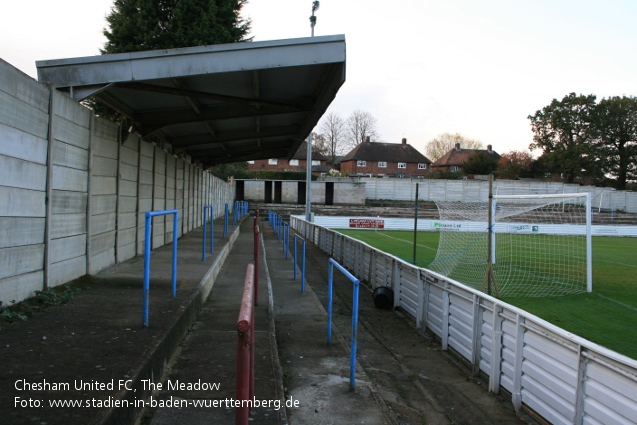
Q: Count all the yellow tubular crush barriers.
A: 0